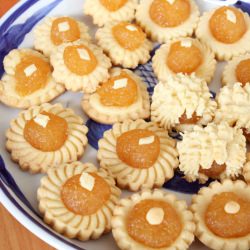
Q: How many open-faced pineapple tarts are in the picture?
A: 15